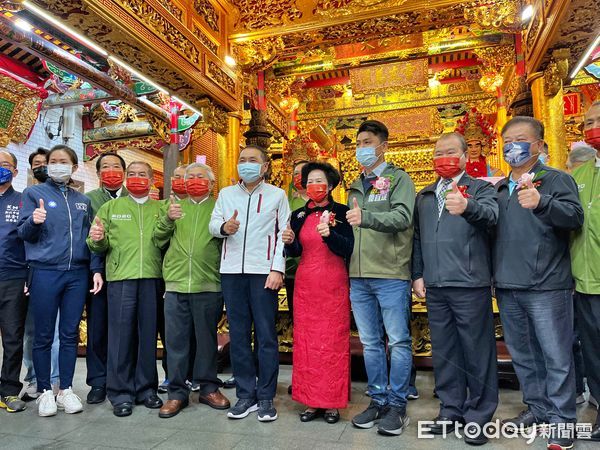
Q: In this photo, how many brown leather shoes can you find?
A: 2